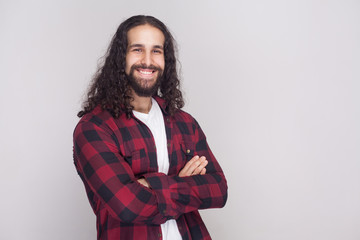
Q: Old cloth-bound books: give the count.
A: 0